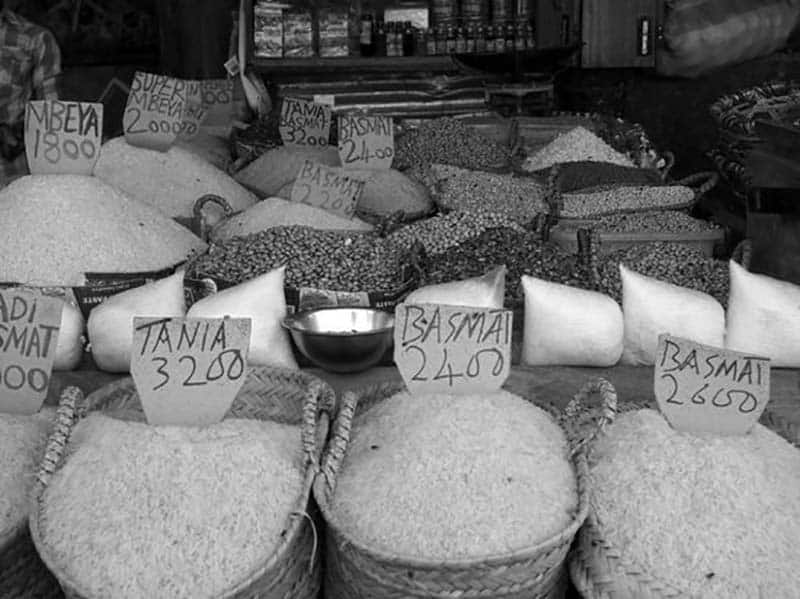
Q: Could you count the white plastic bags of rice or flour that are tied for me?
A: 7